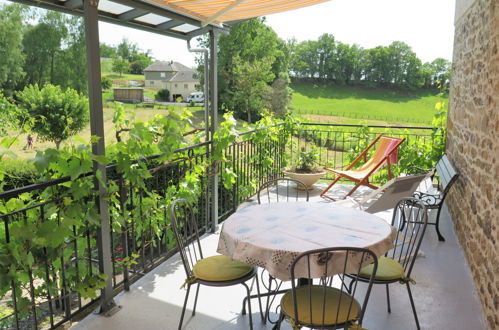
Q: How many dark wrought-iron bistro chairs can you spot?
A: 4